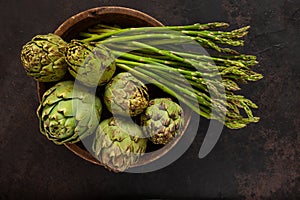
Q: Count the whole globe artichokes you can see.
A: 6